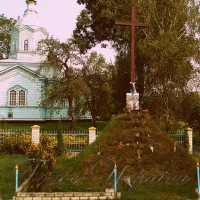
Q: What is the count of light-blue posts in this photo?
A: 3